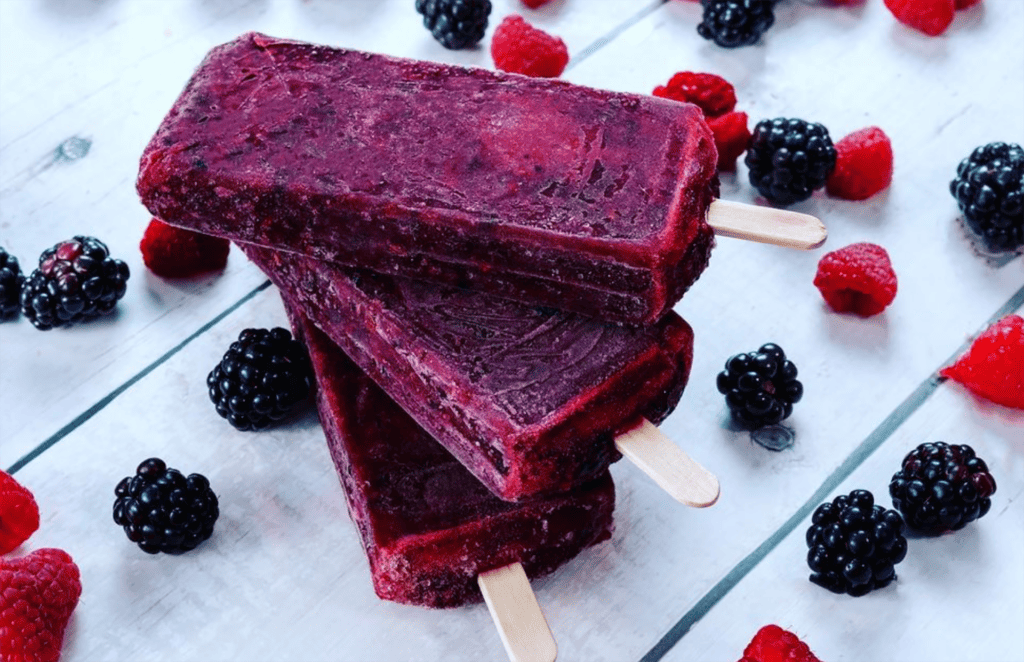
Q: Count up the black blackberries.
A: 11